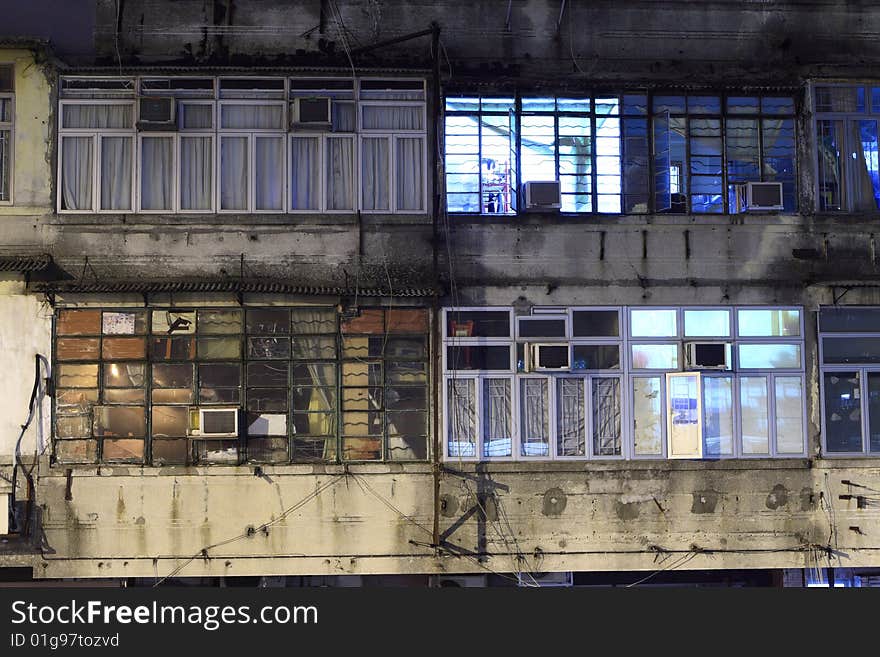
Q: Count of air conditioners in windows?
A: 7